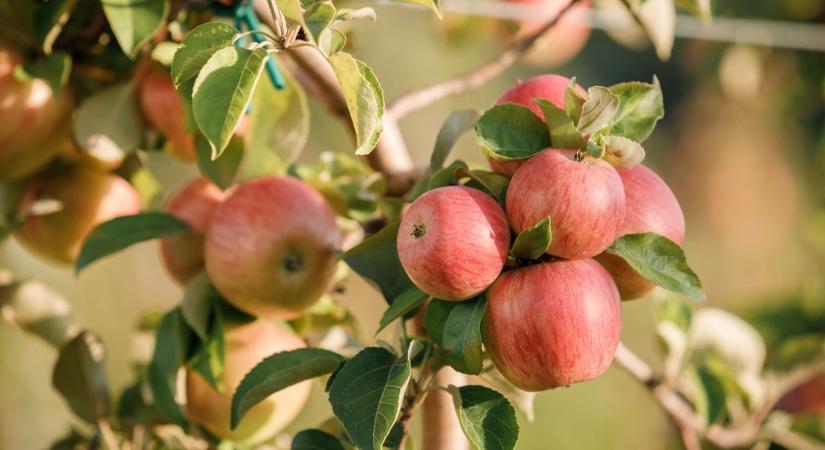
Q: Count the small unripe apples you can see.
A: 0